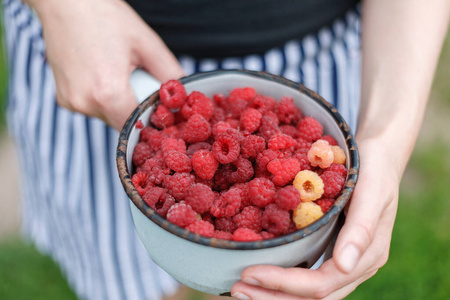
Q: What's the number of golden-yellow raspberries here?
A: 4